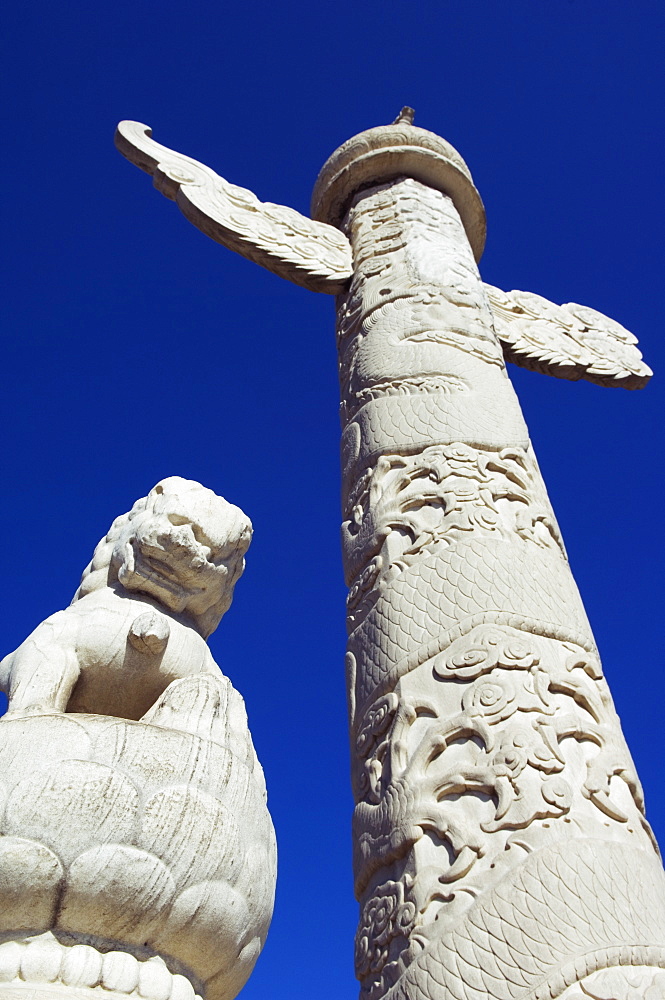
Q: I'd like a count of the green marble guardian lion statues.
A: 0